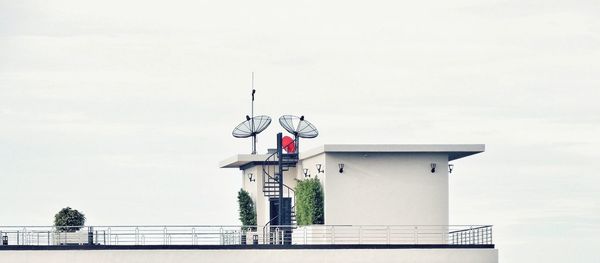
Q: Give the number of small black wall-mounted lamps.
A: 6